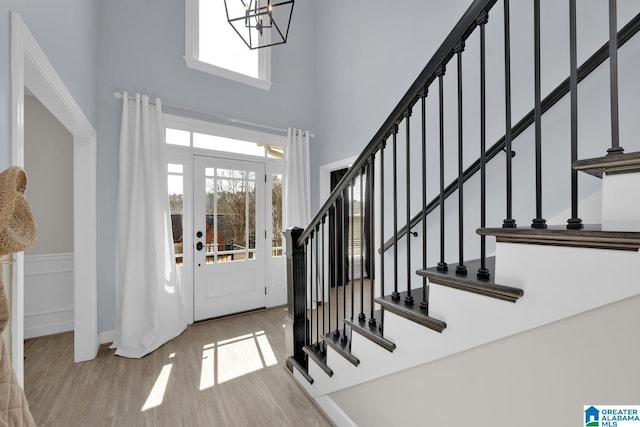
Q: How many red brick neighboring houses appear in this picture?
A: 1